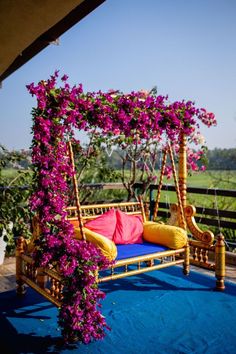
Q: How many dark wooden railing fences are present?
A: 1